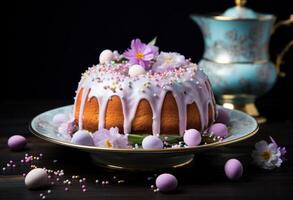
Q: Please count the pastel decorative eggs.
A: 12